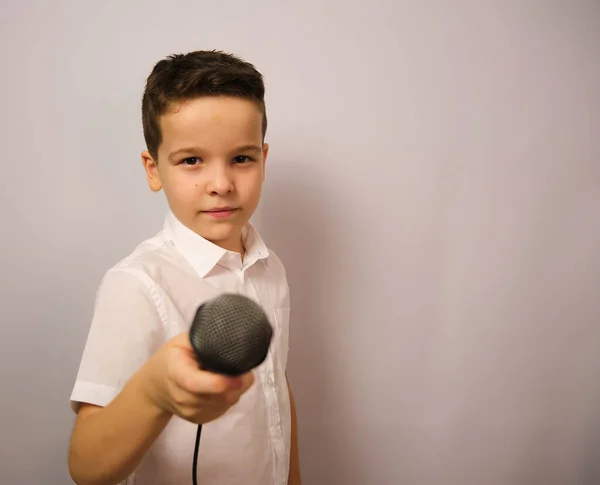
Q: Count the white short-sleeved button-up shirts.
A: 1